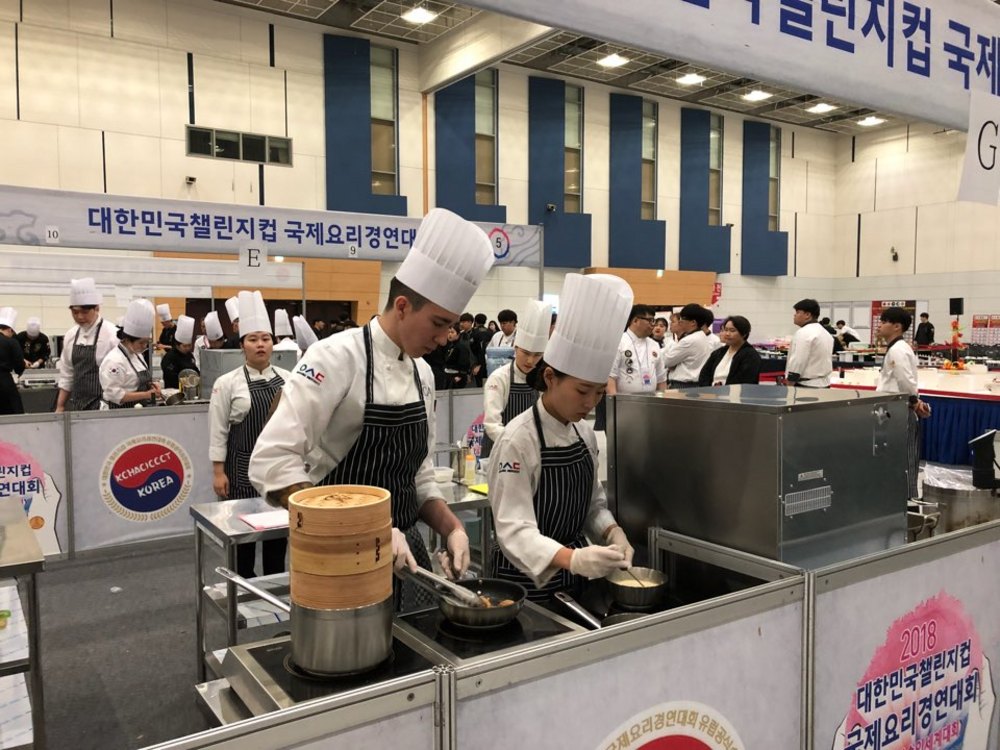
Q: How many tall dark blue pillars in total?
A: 6